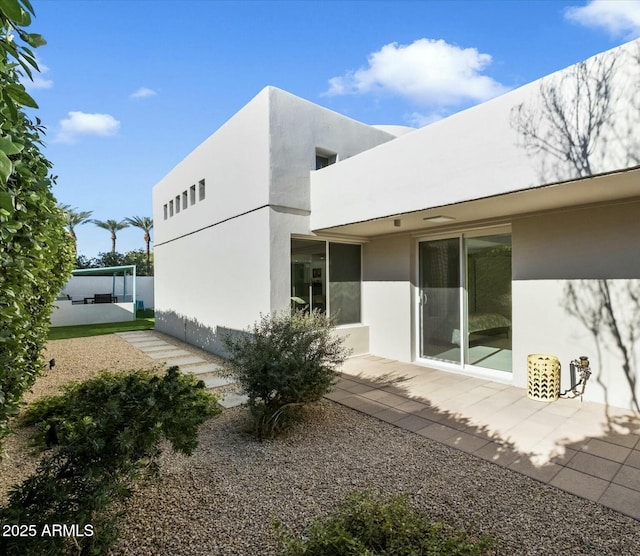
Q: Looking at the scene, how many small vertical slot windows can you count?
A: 6